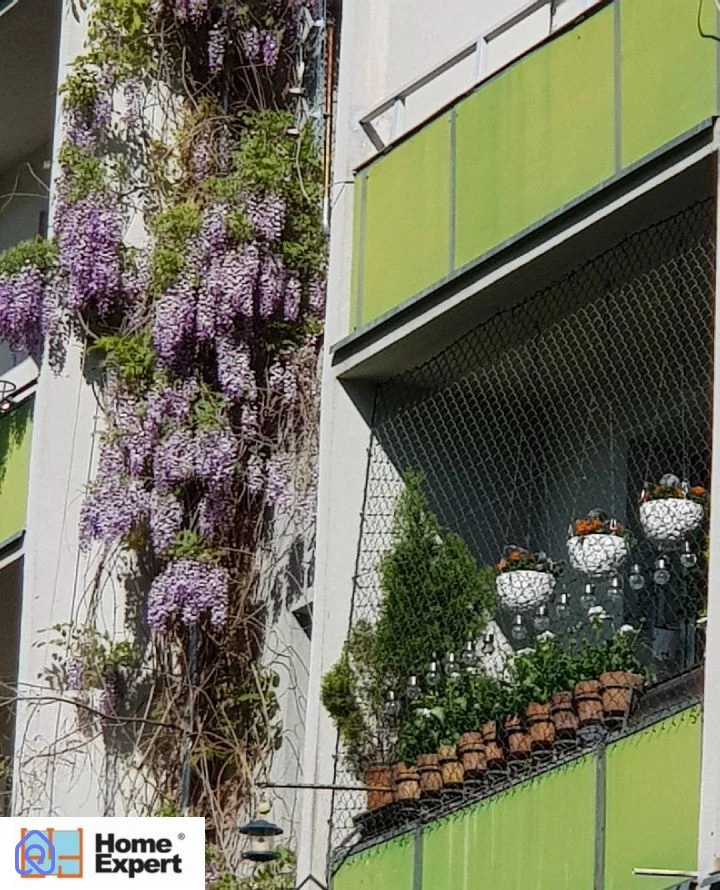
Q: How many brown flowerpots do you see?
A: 11